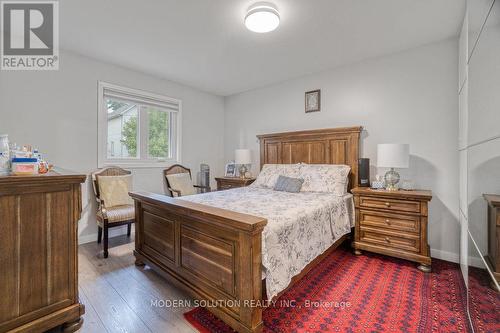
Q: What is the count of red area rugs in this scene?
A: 1